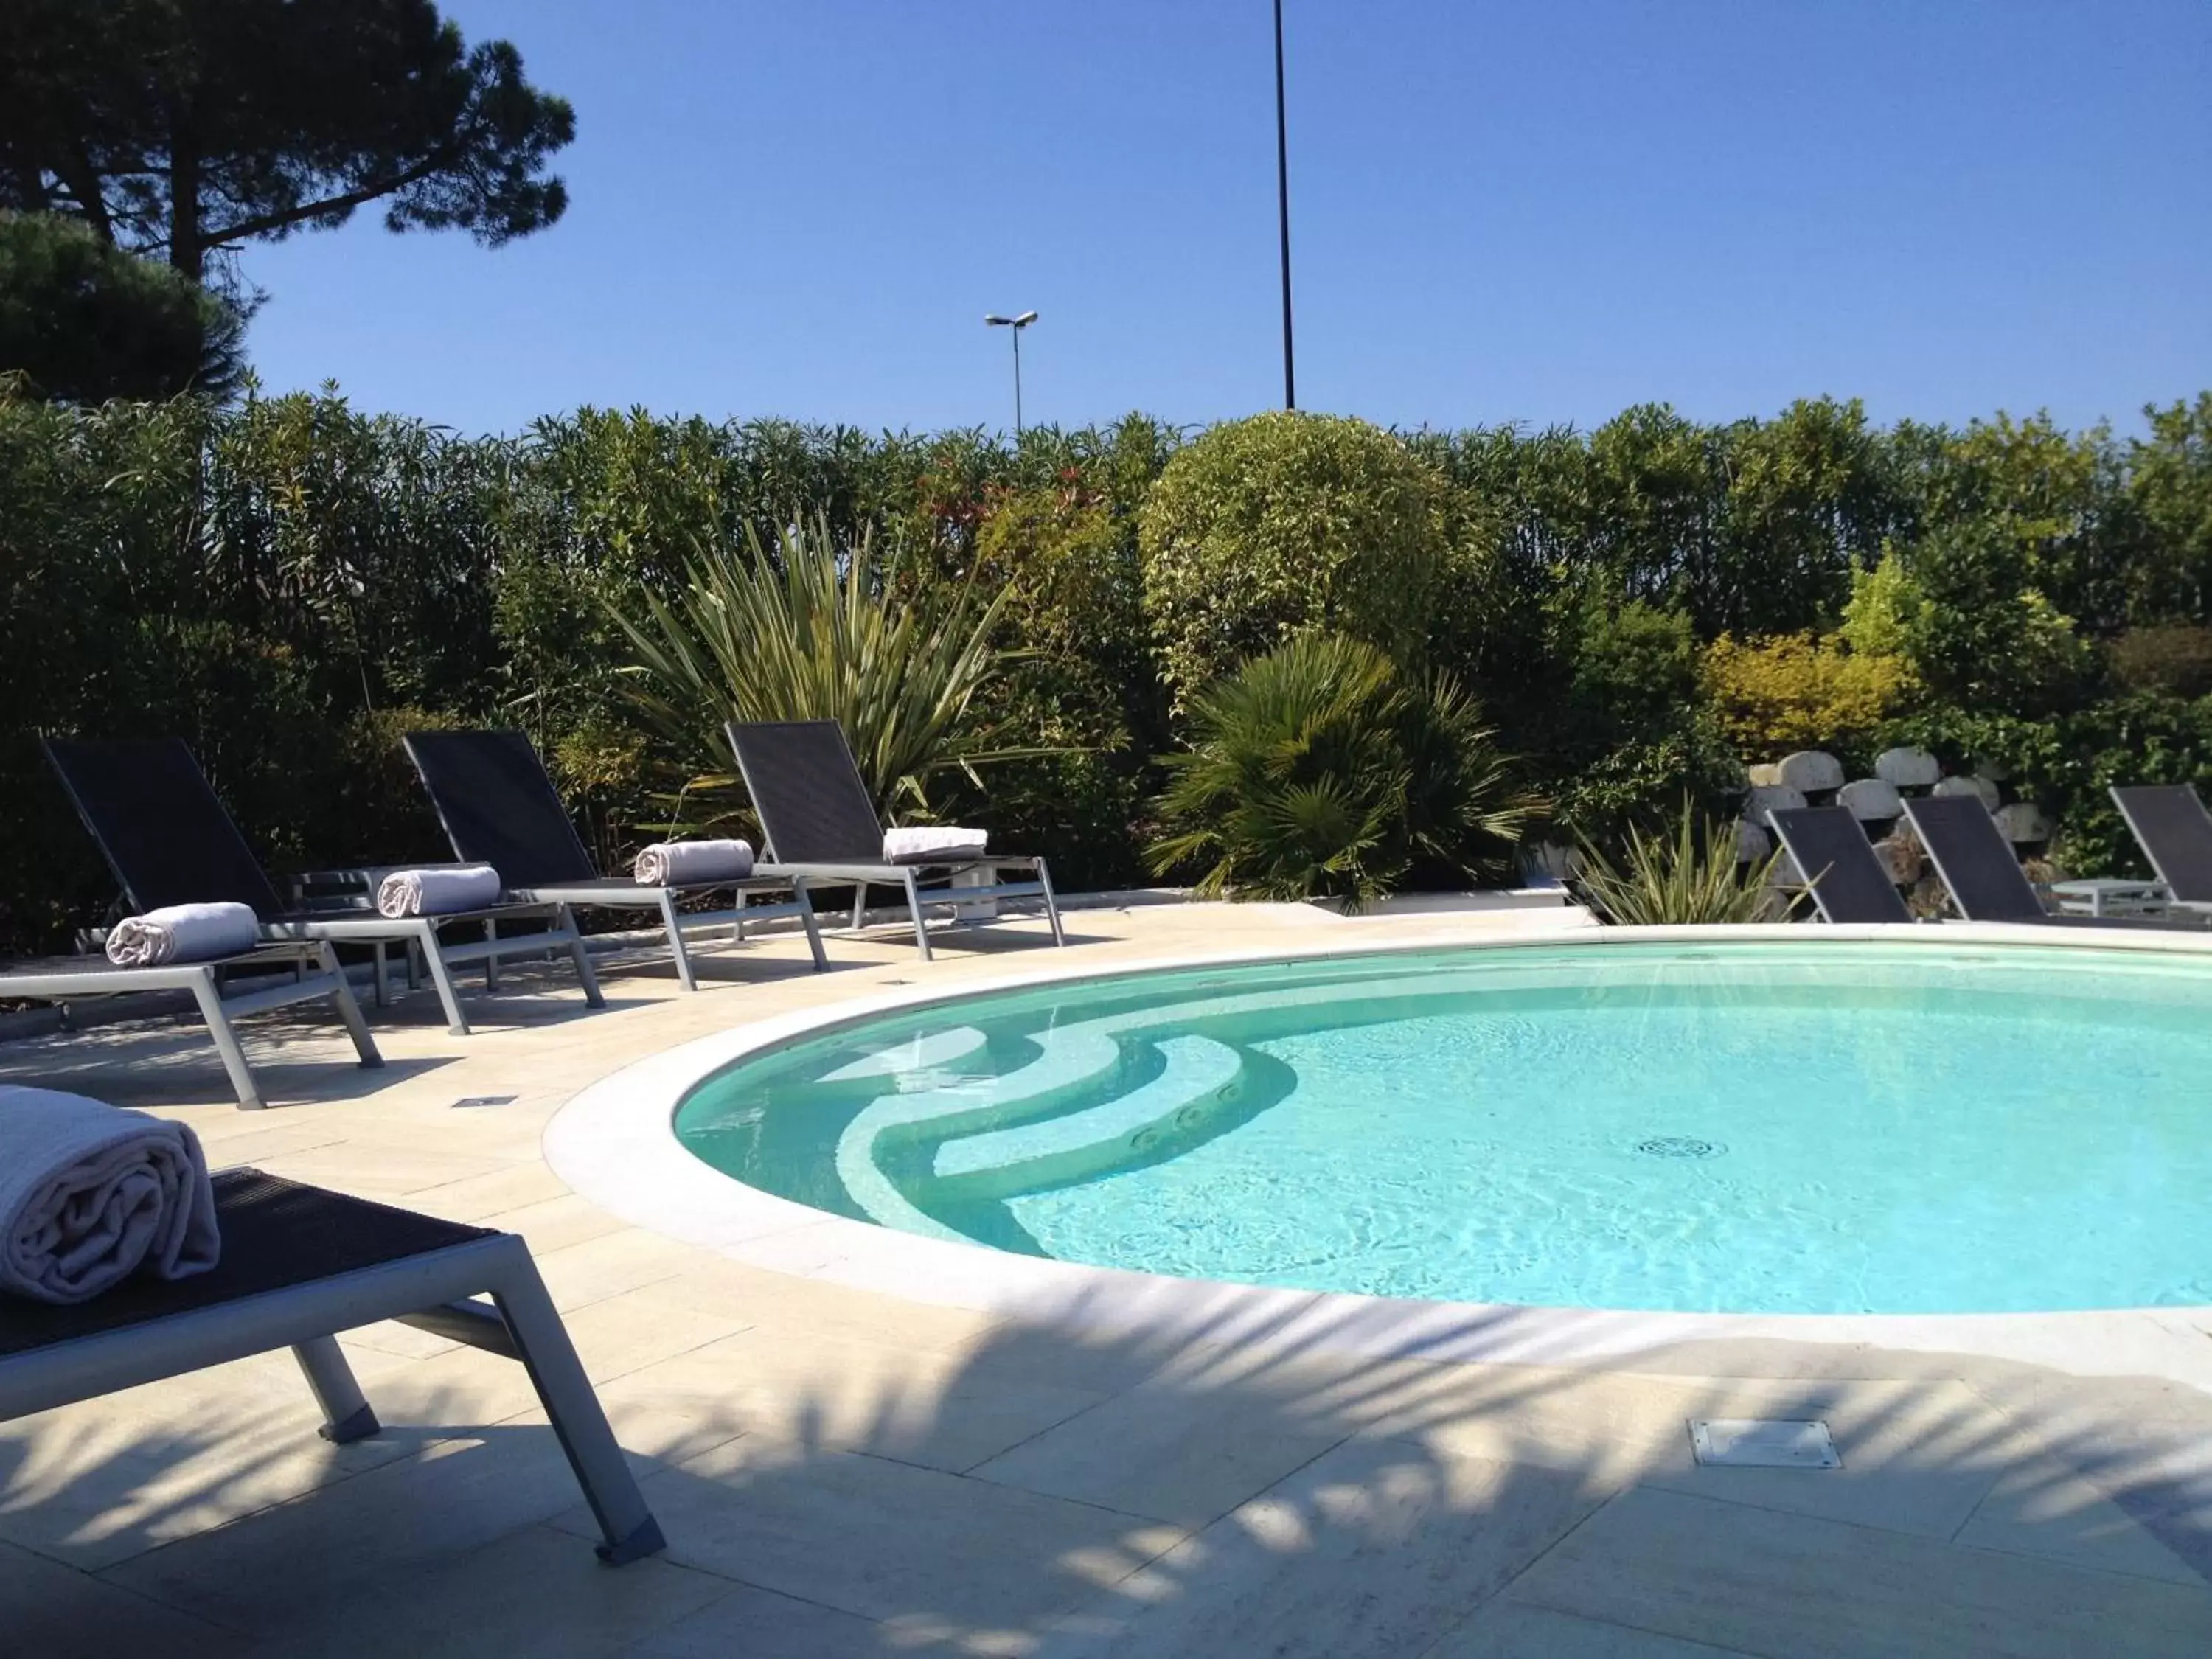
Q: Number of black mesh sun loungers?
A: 8